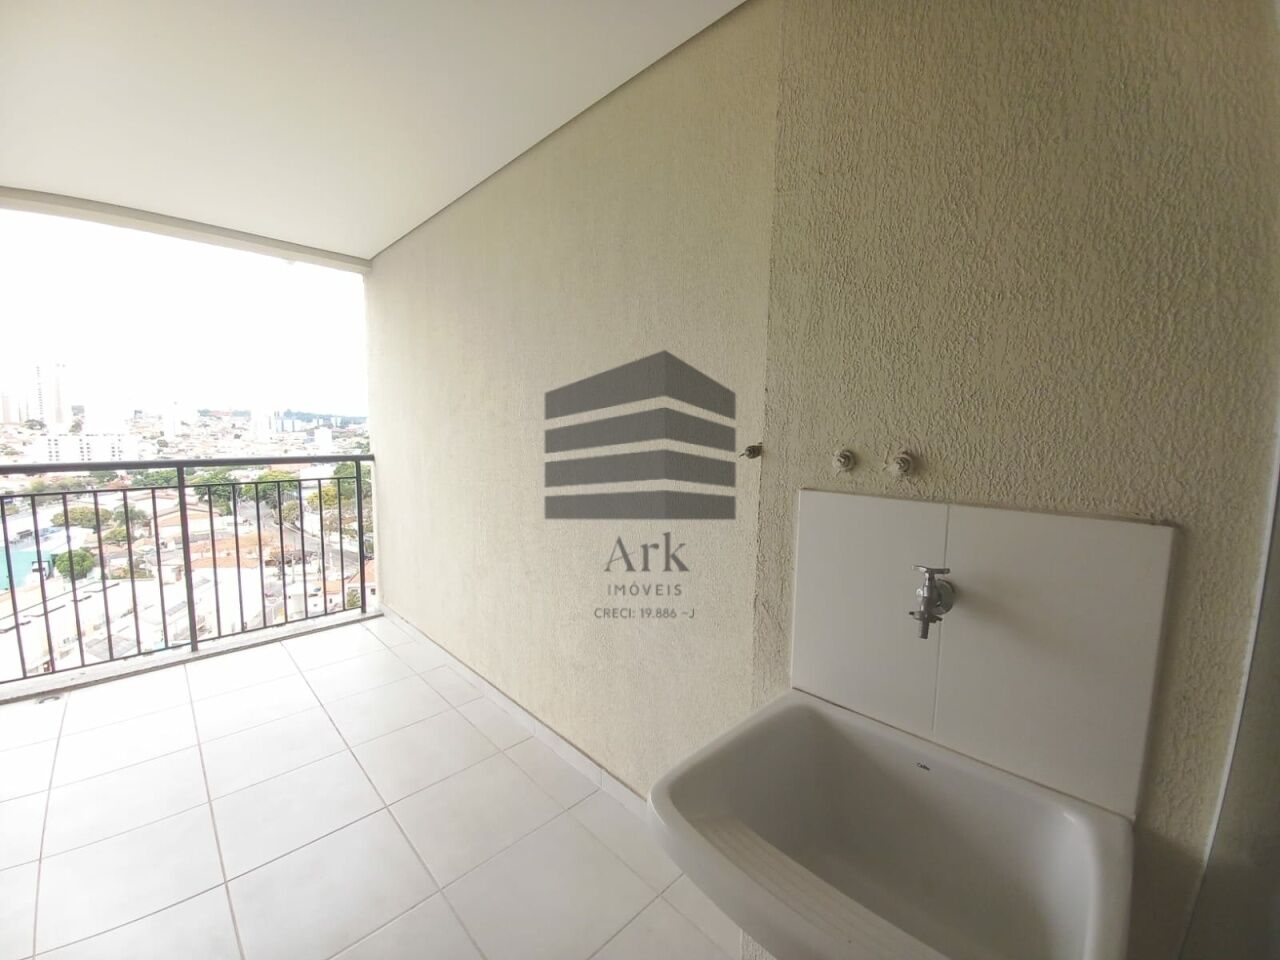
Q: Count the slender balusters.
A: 13